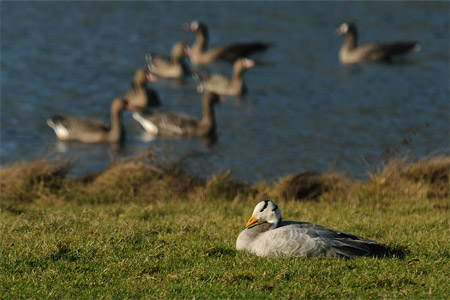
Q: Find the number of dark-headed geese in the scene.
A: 7